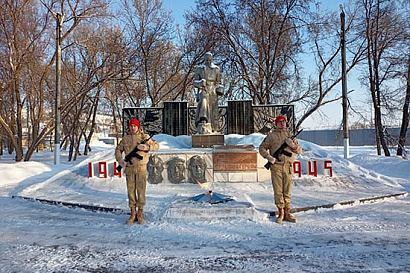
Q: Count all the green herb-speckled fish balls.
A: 0